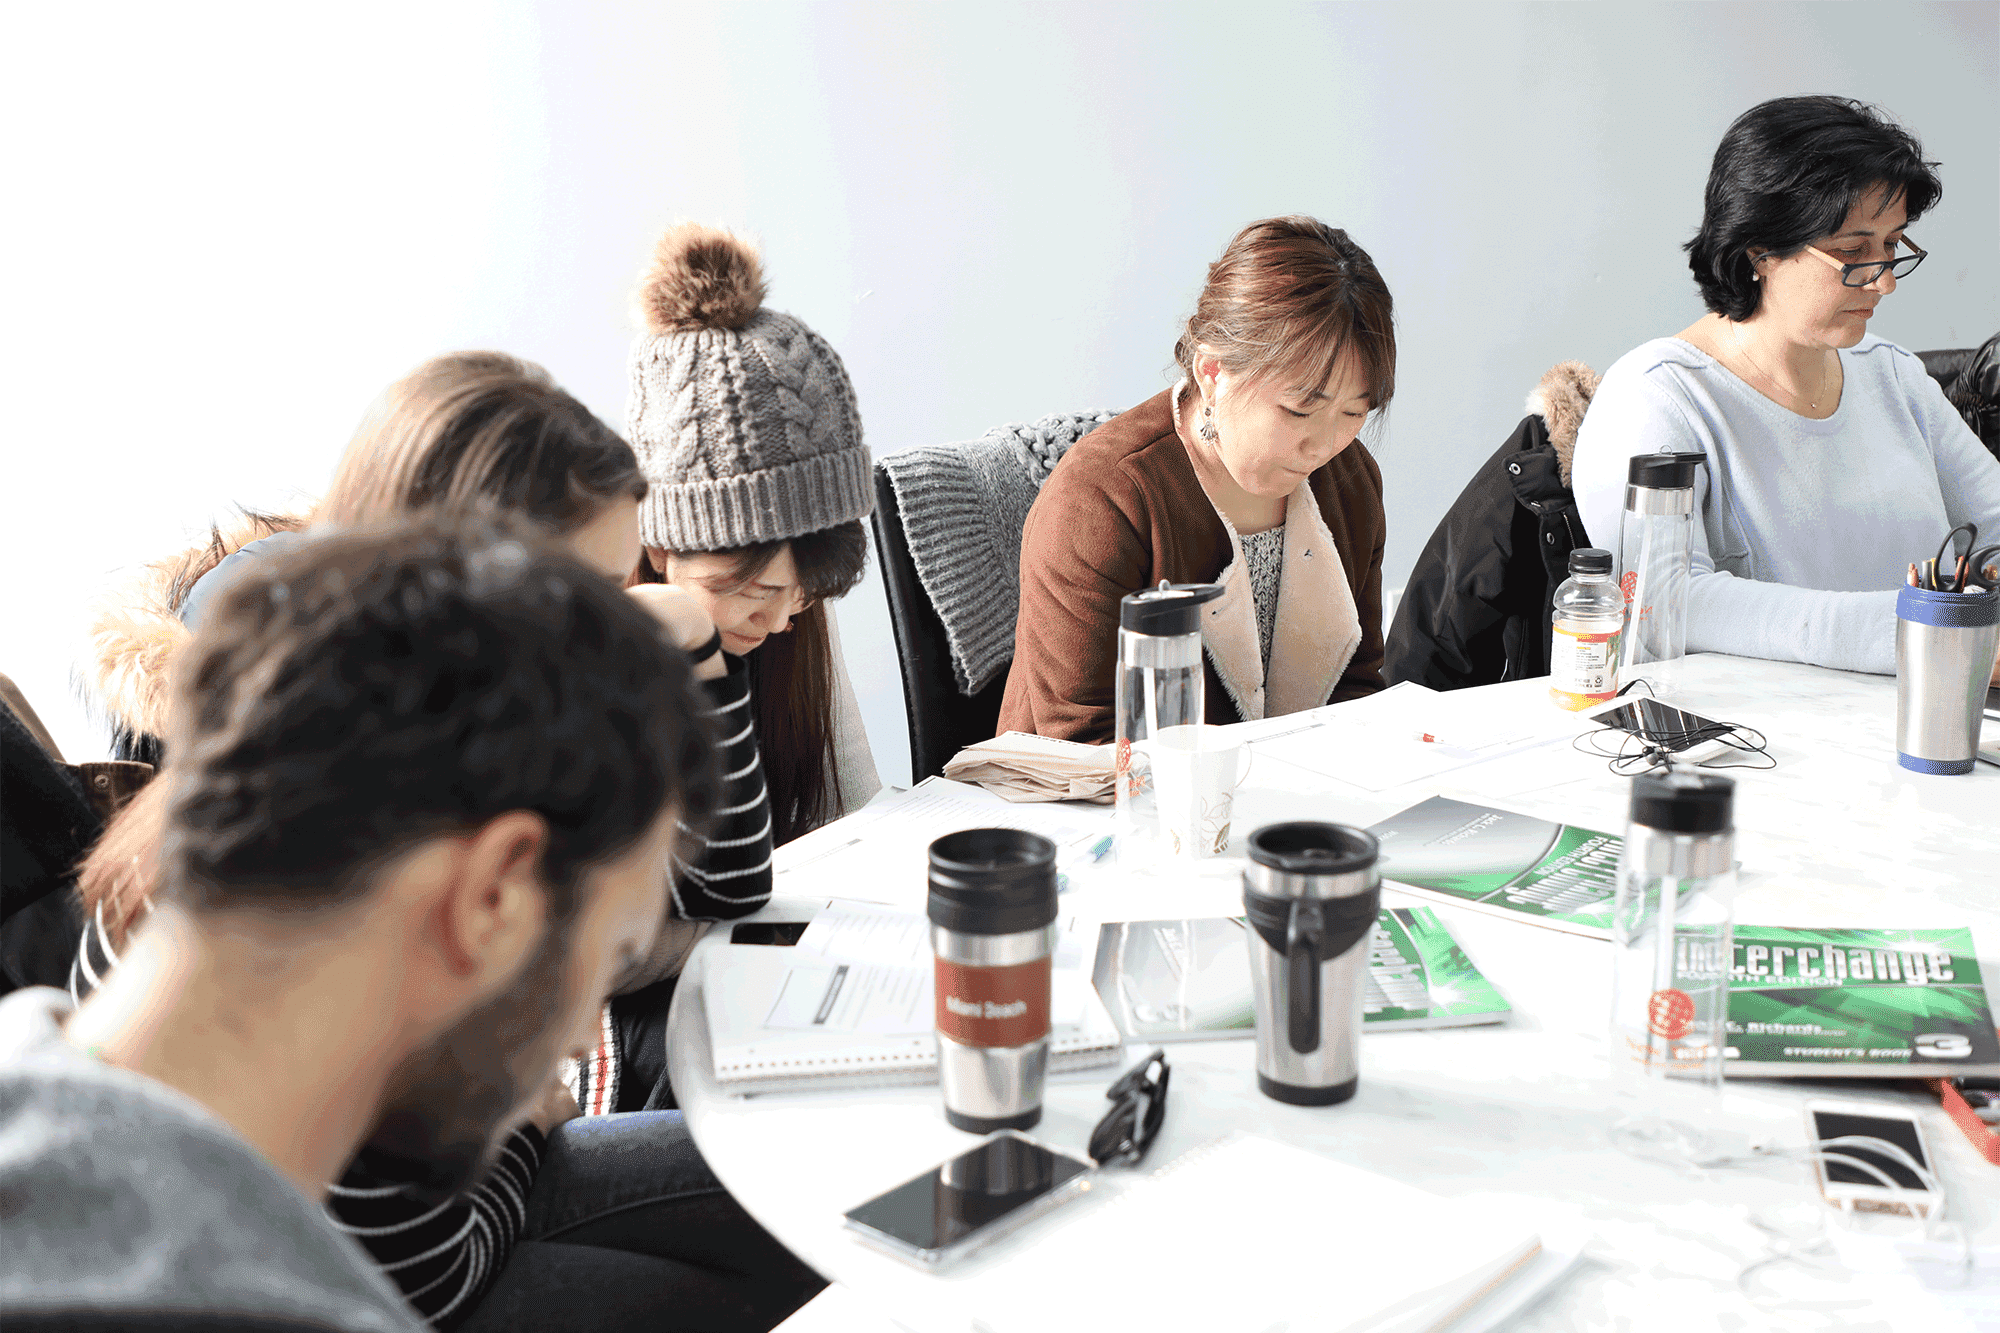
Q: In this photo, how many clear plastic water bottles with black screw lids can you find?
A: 3